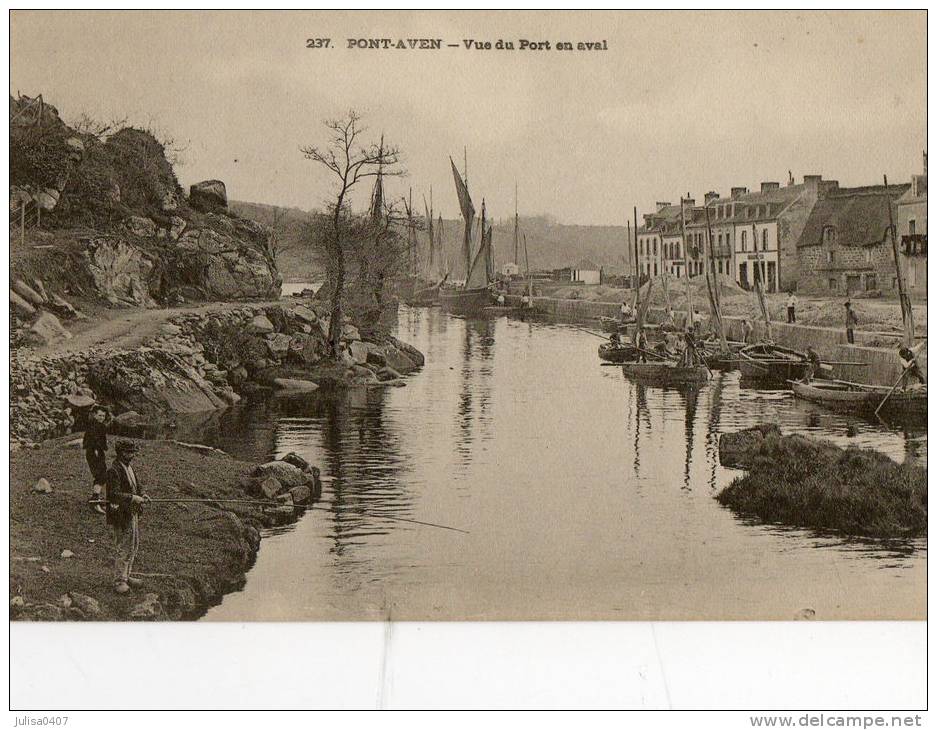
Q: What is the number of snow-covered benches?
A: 0